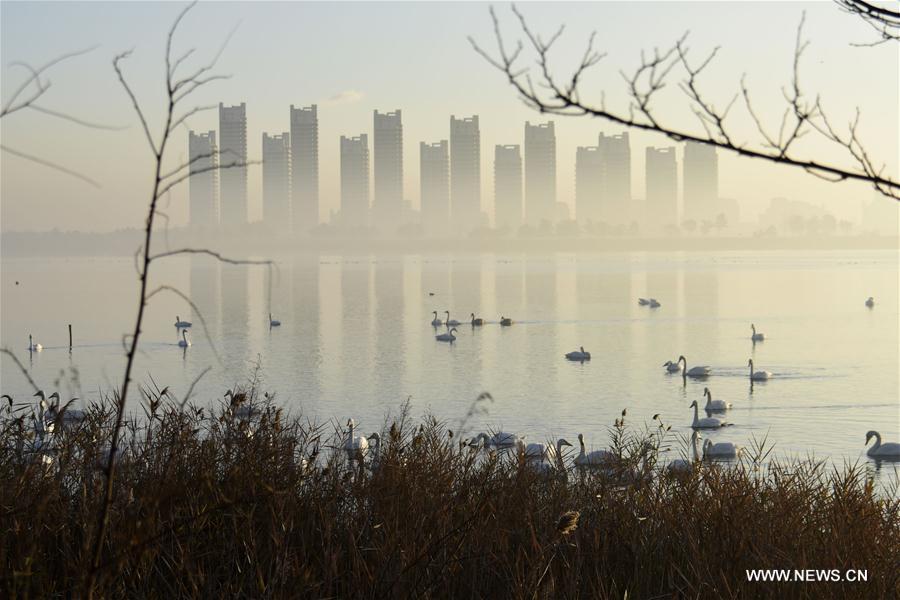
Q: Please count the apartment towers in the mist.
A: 14